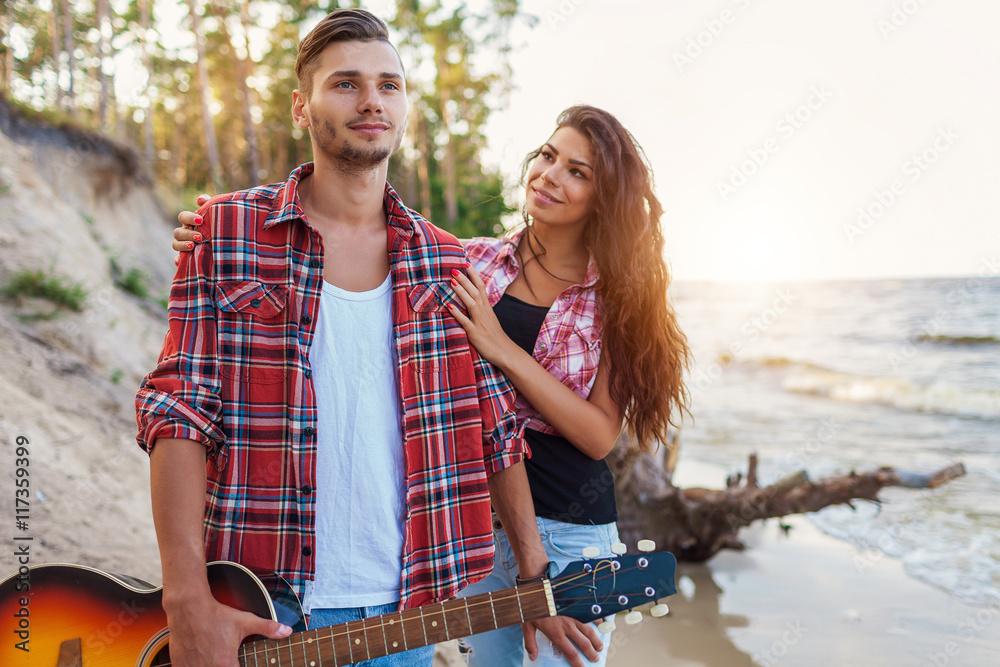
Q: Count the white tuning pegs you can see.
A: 6